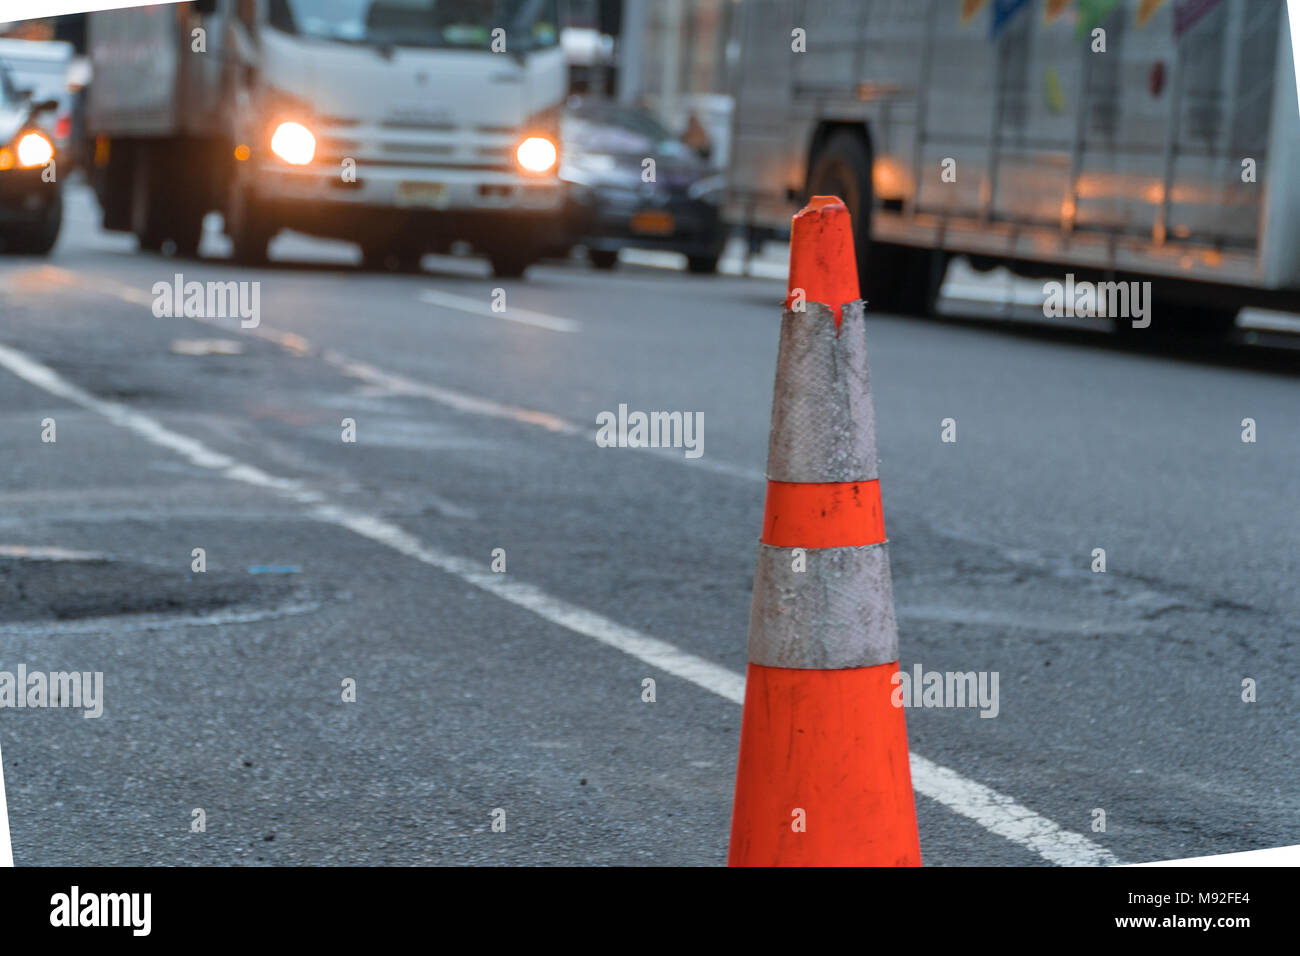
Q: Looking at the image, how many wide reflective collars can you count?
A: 2